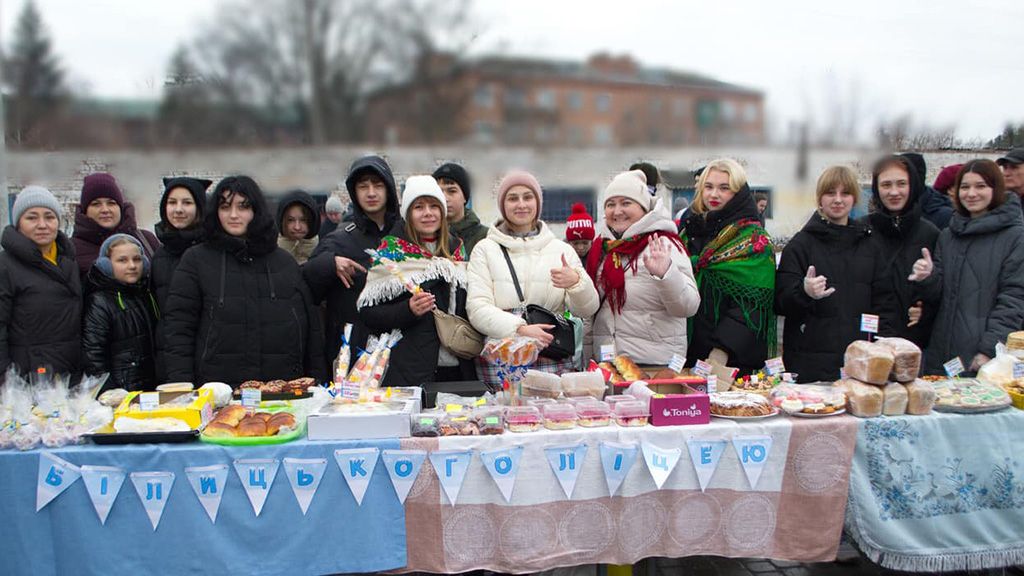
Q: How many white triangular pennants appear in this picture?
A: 15